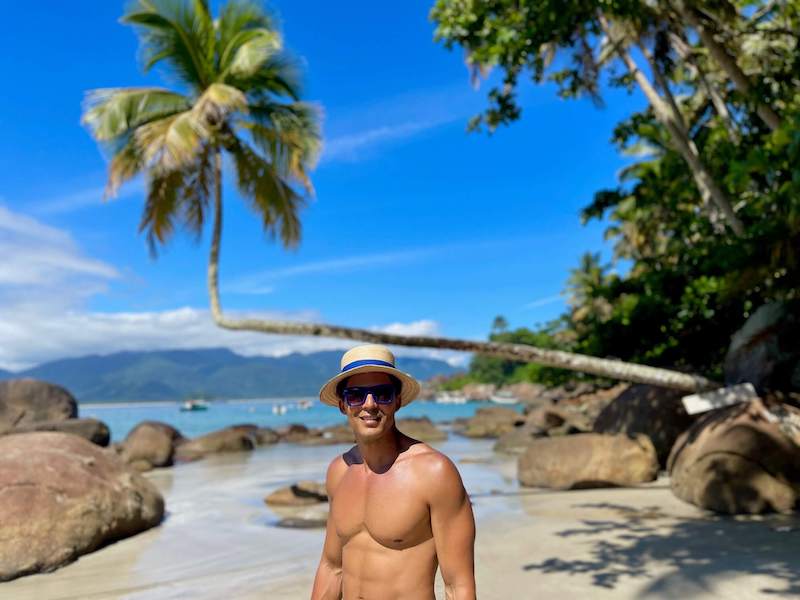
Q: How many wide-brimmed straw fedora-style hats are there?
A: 1